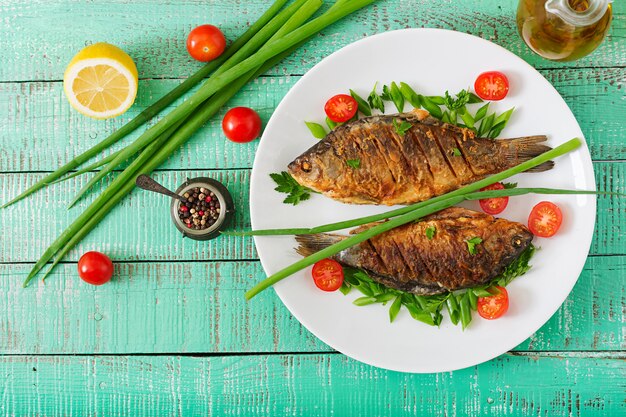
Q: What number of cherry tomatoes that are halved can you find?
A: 6